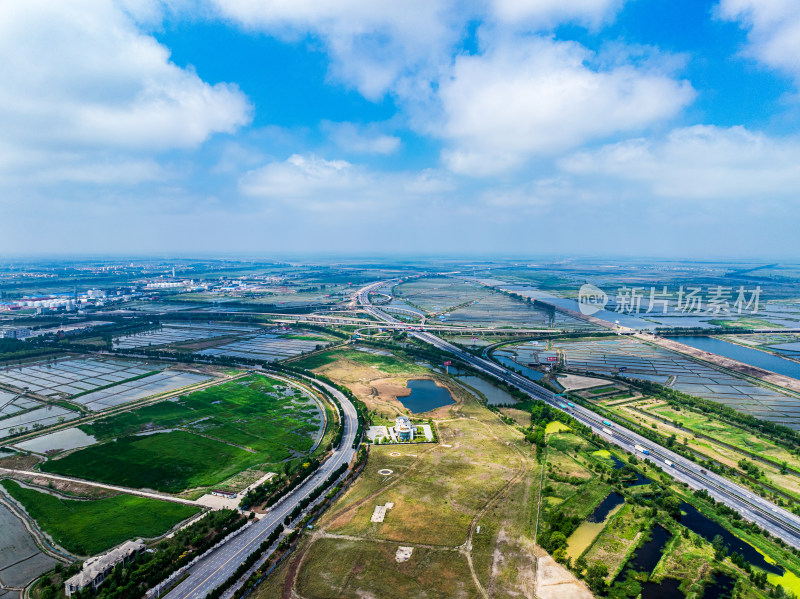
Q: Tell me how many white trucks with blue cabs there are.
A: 2